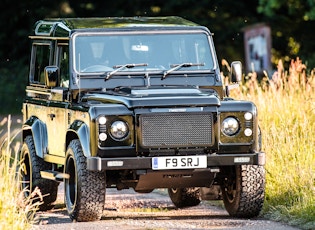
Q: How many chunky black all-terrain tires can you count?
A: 4